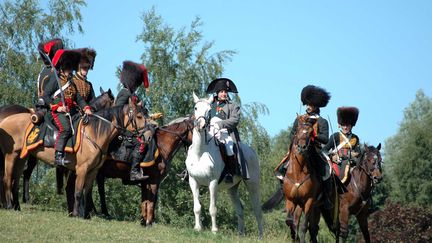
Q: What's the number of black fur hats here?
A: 6